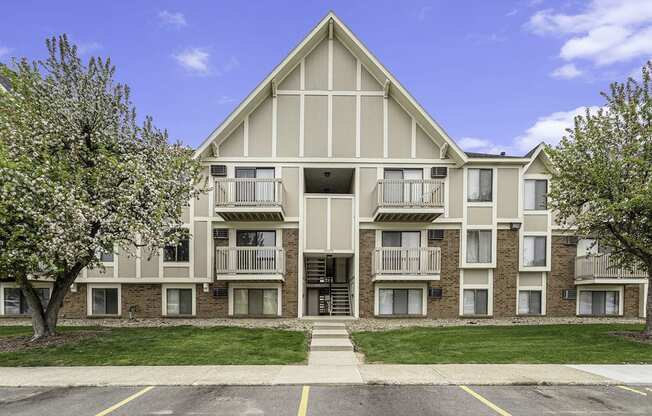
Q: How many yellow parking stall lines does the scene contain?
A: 4